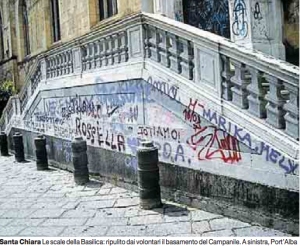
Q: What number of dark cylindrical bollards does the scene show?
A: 5